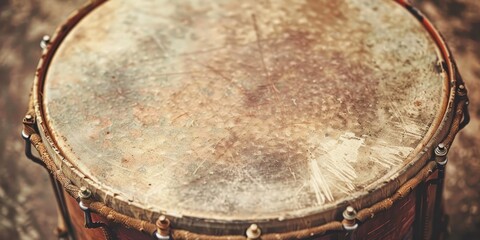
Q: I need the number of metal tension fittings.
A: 8